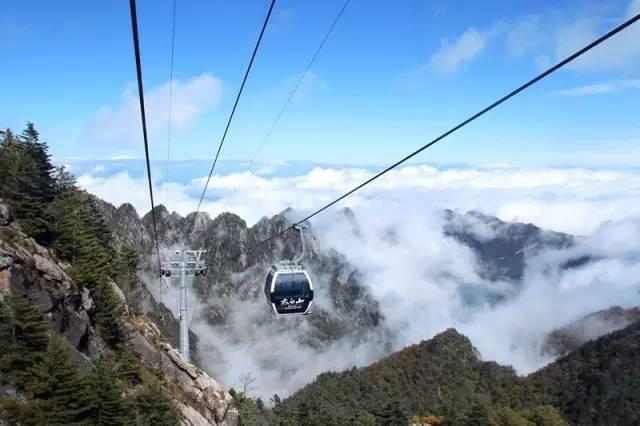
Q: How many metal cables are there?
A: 5